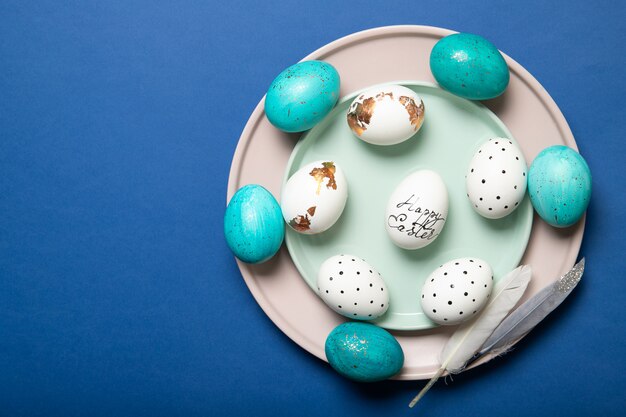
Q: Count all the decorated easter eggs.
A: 11